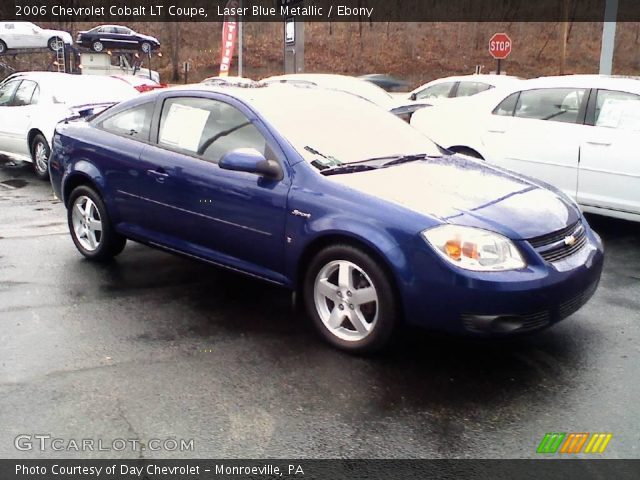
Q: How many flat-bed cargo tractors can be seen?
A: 1